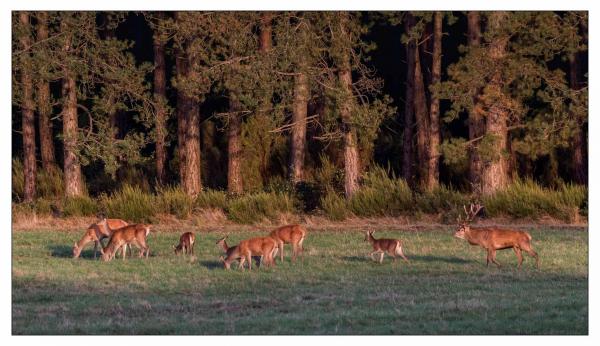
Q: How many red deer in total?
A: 9